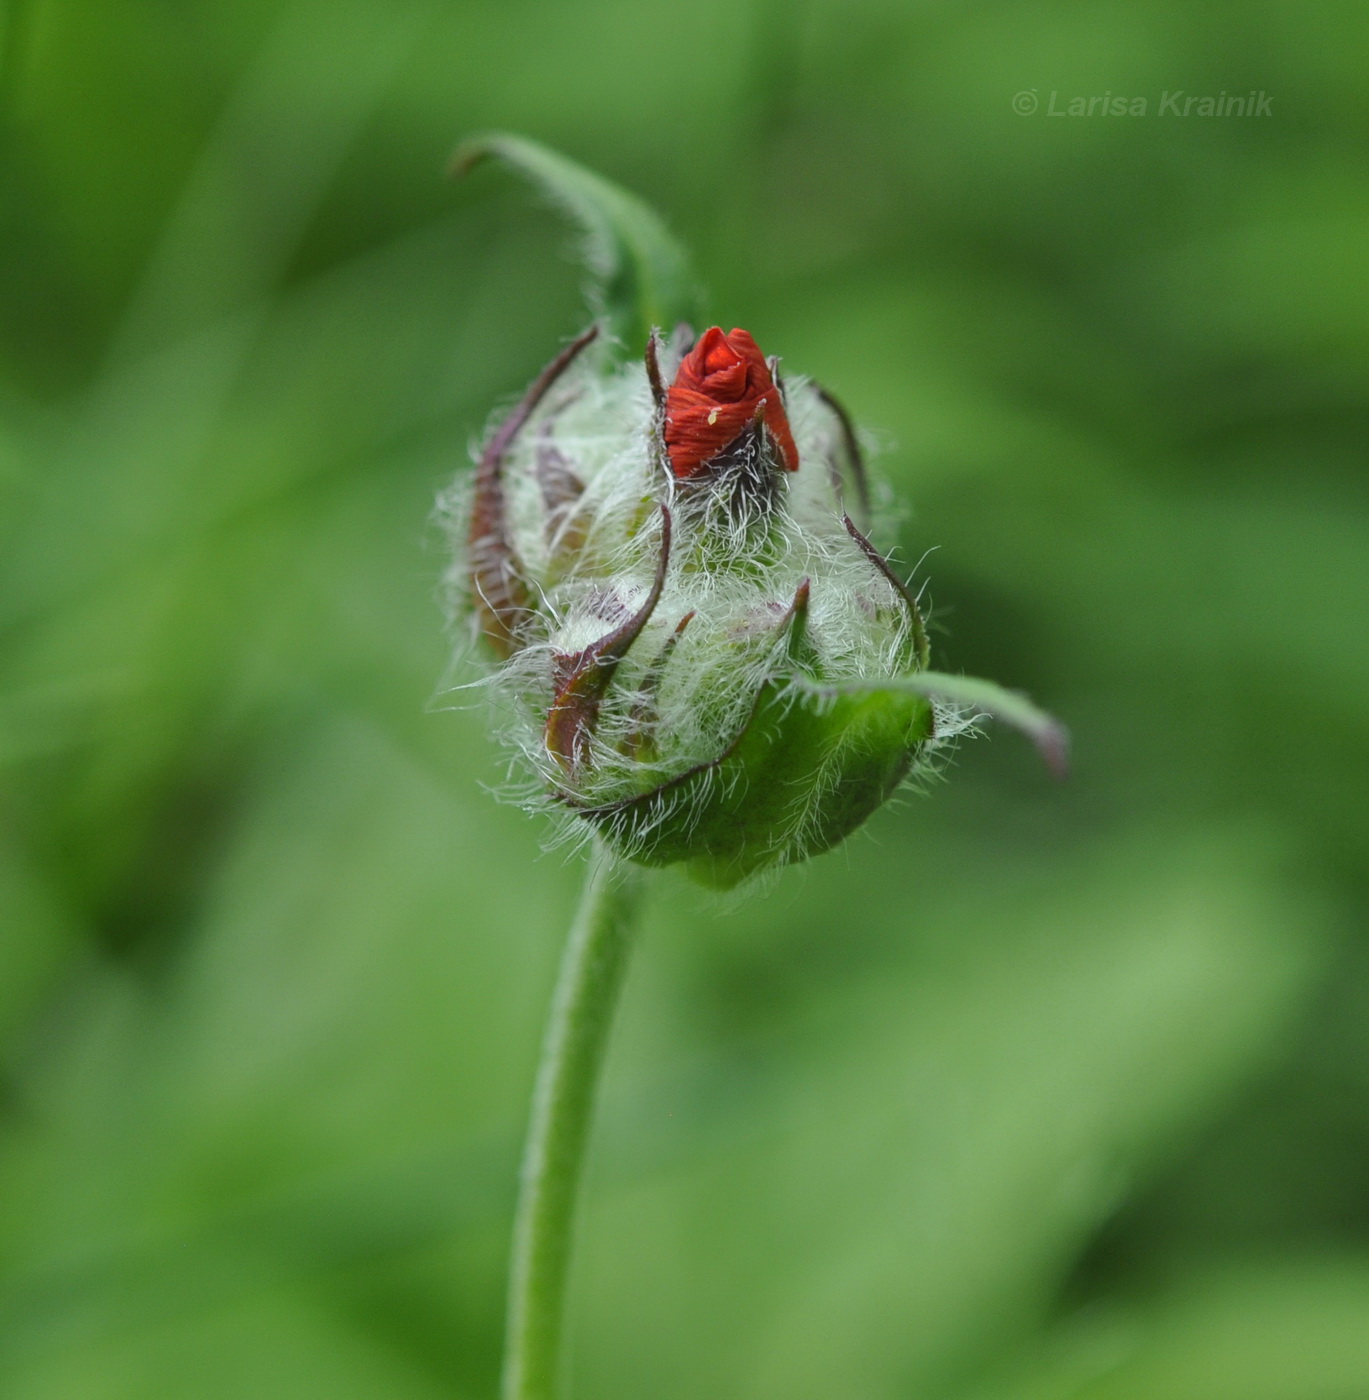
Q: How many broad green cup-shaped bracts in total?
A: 1